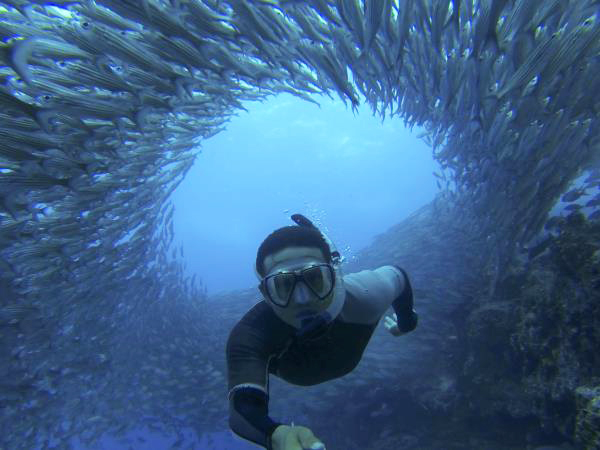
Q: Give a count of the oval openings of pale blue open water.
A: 1